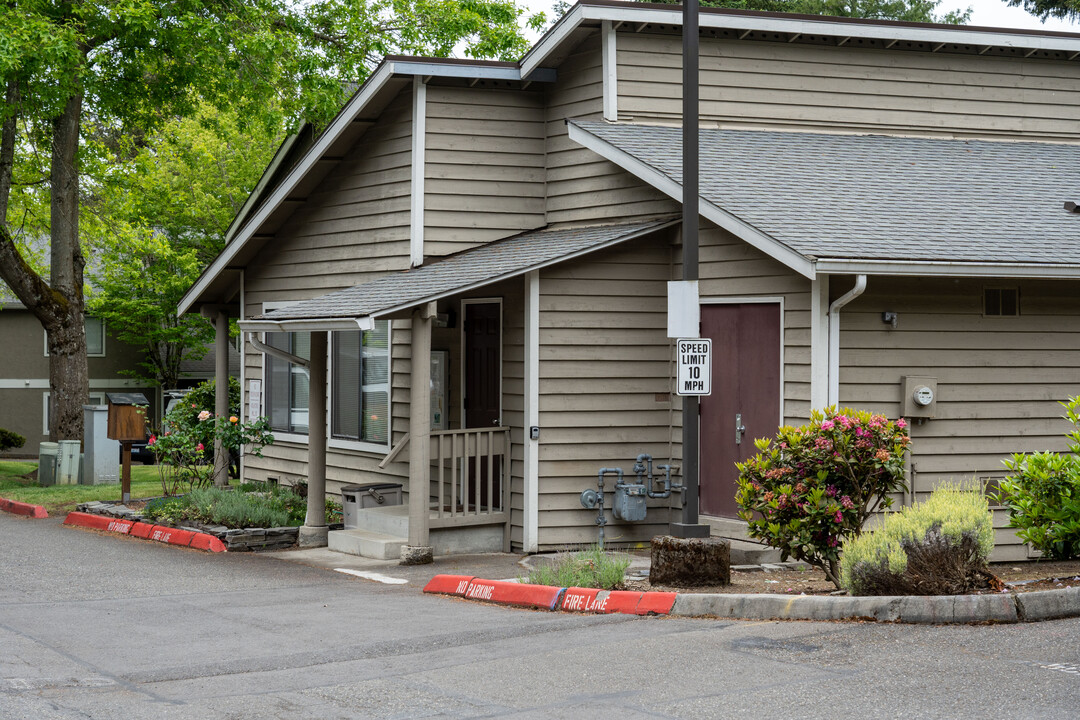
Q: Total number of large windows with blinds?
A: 2